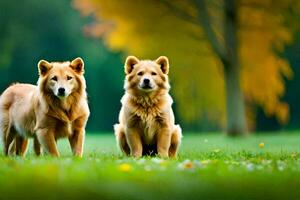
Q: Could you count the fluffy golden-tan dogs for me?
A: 2